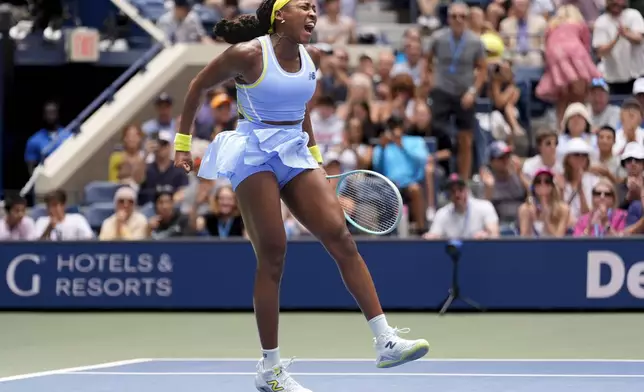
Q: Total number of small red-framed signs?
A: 1